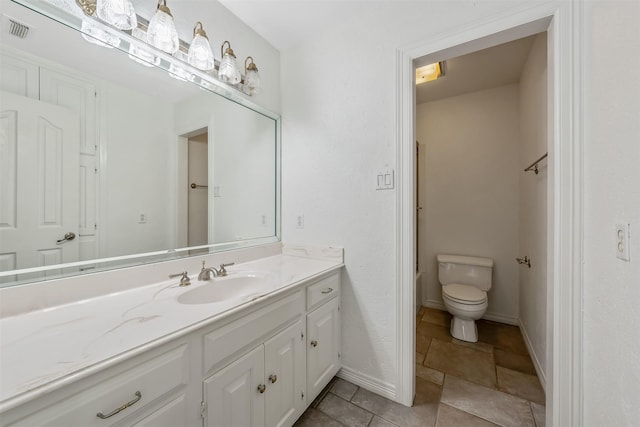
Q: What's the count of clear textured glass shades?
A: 5